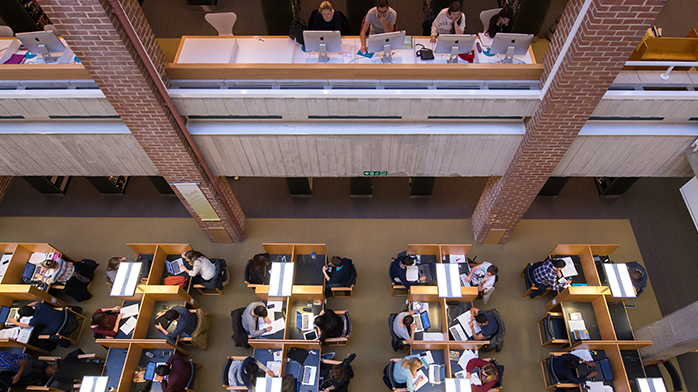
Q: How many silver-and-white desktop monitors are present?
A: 5